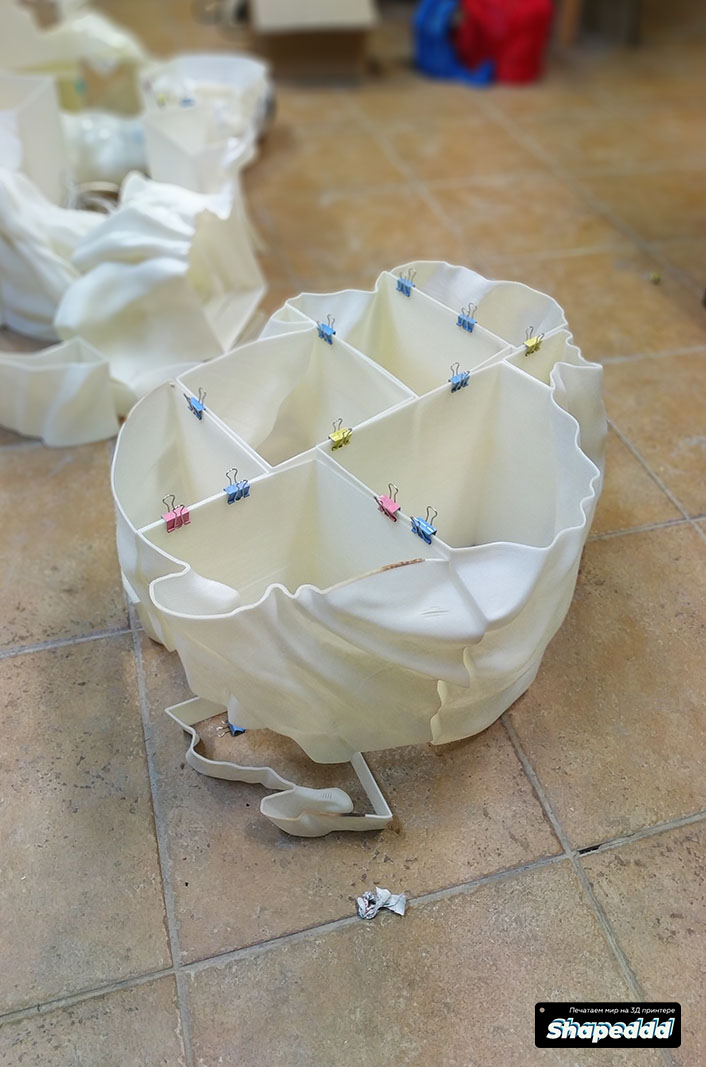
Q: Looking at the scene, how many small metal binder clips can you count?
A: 12